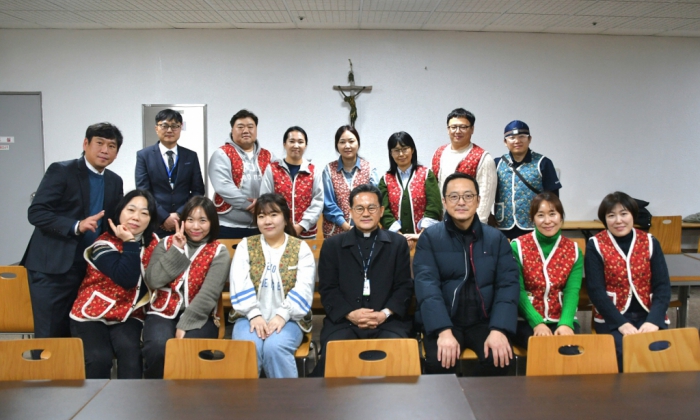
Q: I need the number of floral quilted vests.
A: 11